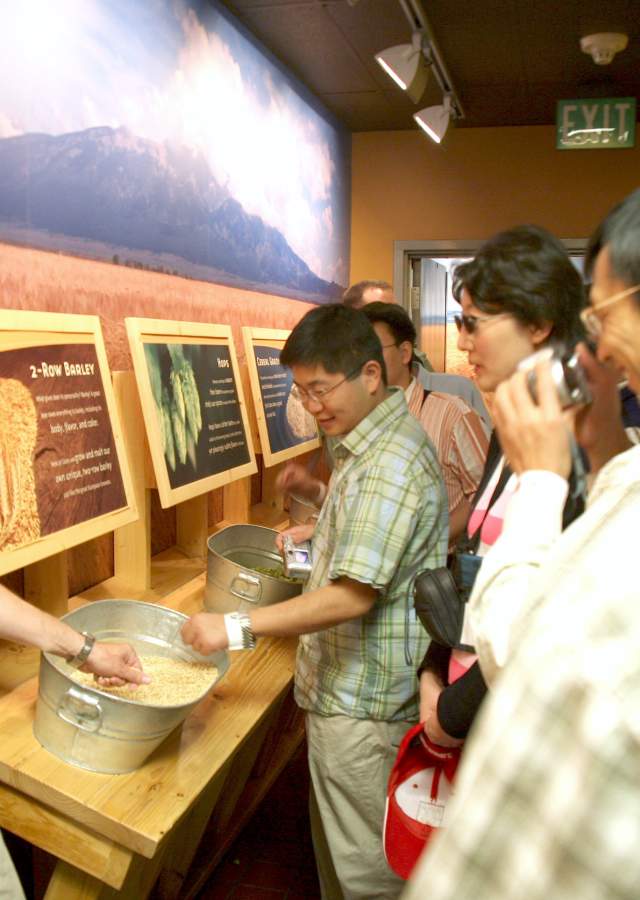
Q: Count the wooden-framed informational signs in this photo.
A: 3